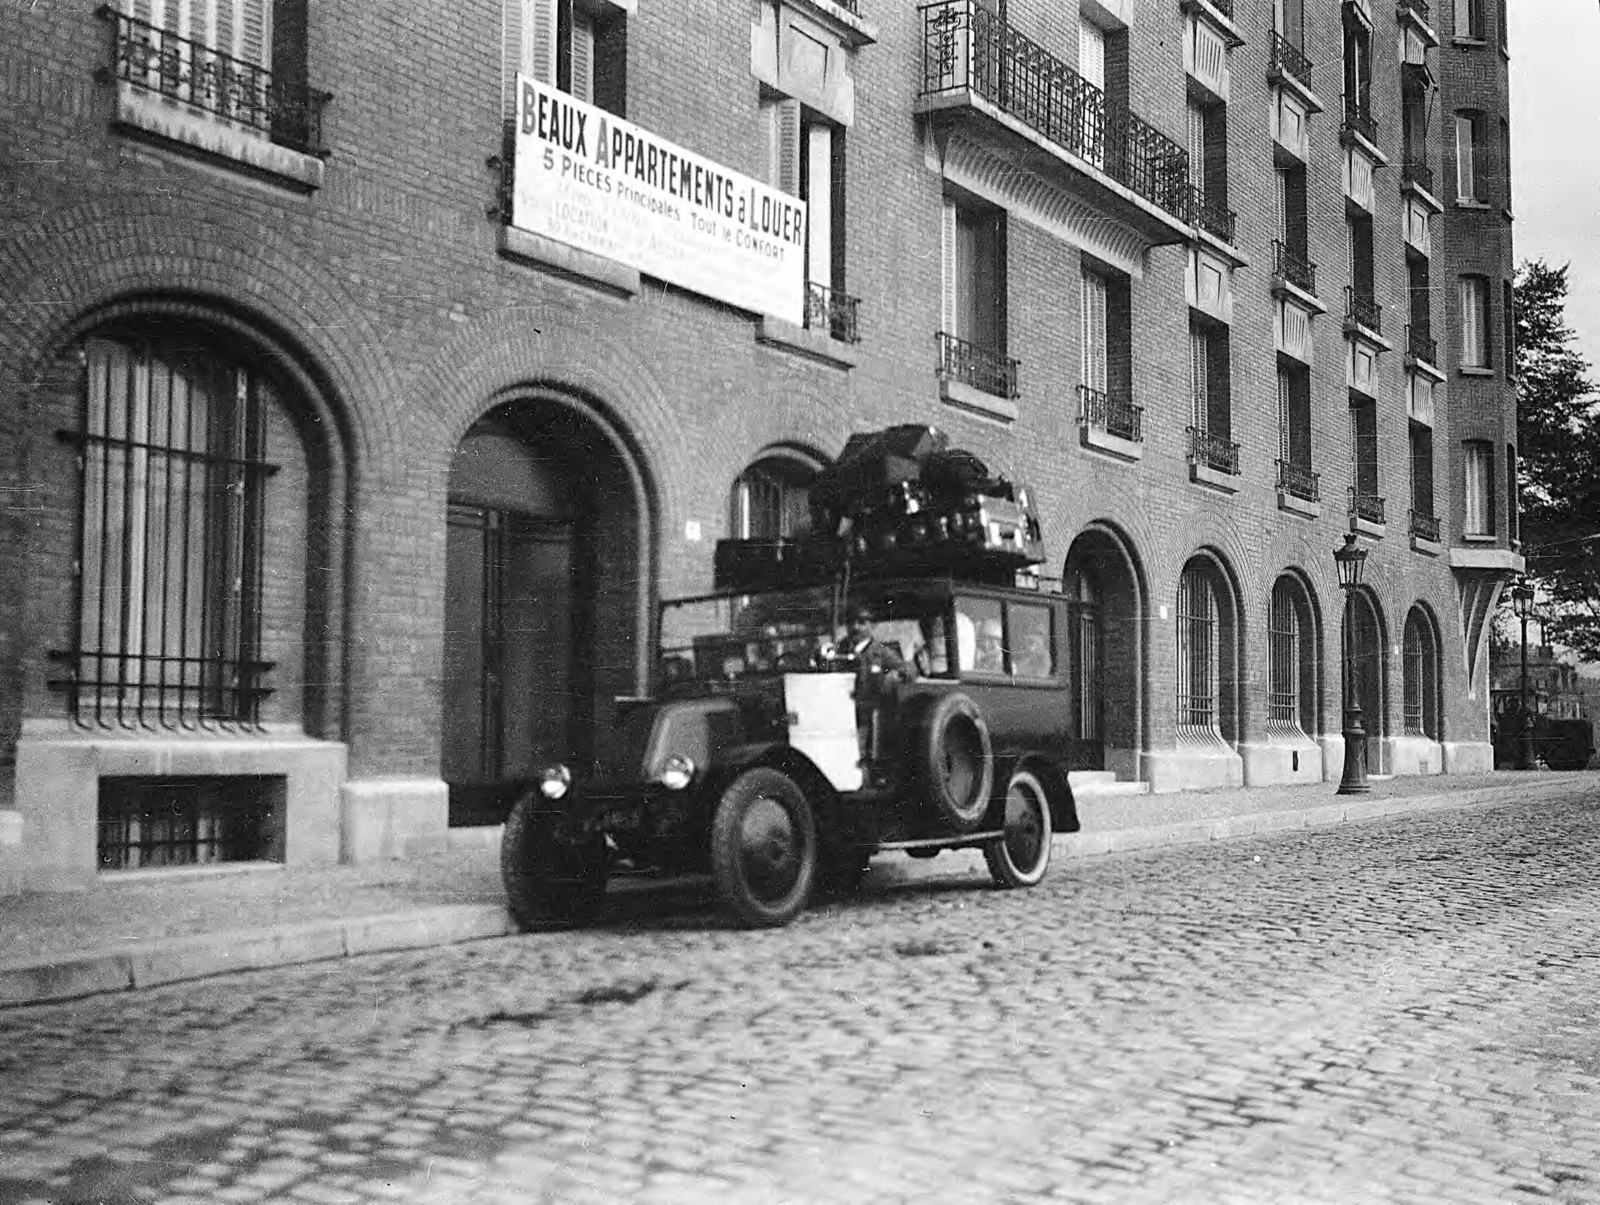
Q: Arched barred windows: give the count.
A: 5